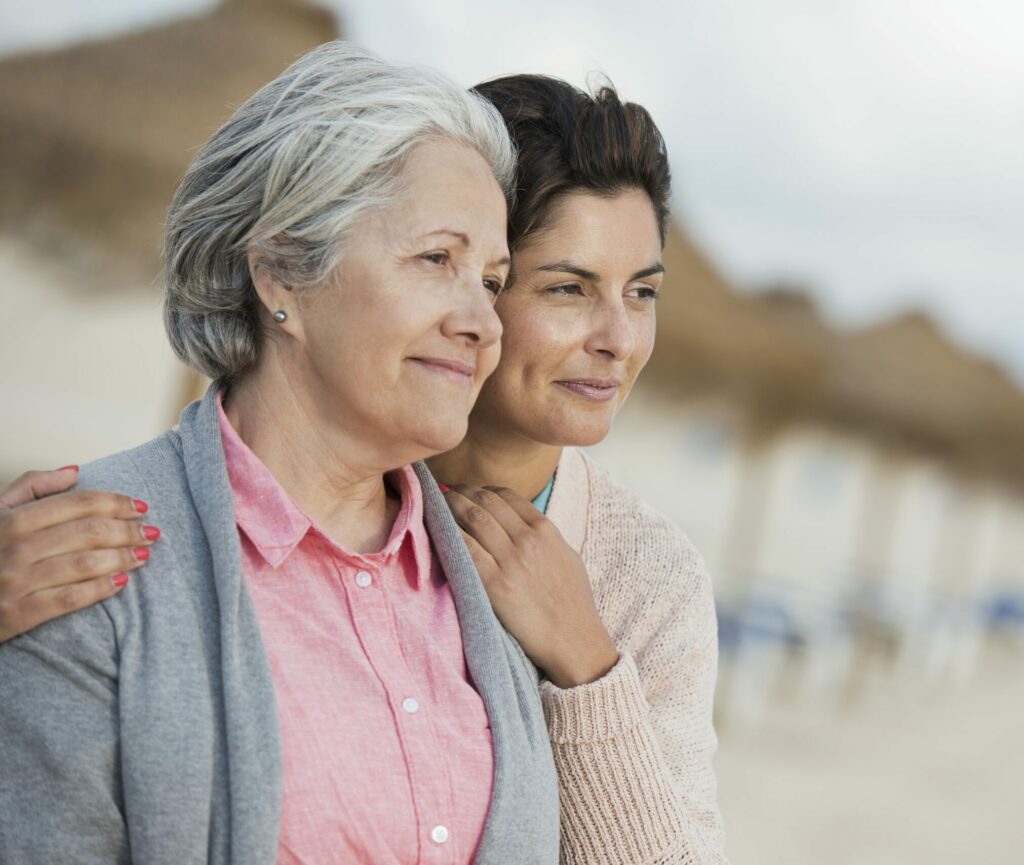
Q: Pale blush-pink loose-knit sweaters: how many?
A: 1